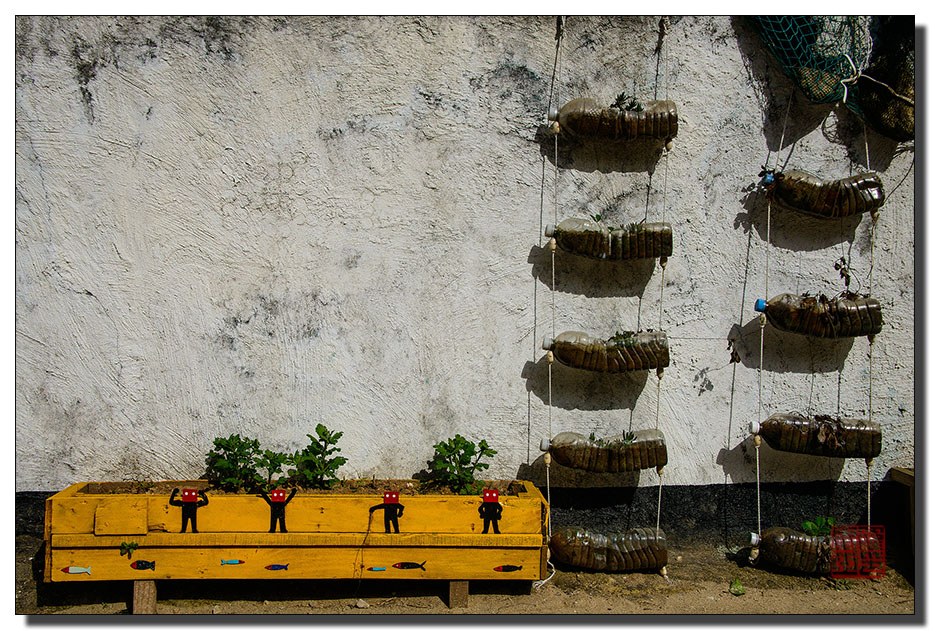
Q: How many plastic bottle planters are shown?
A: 9